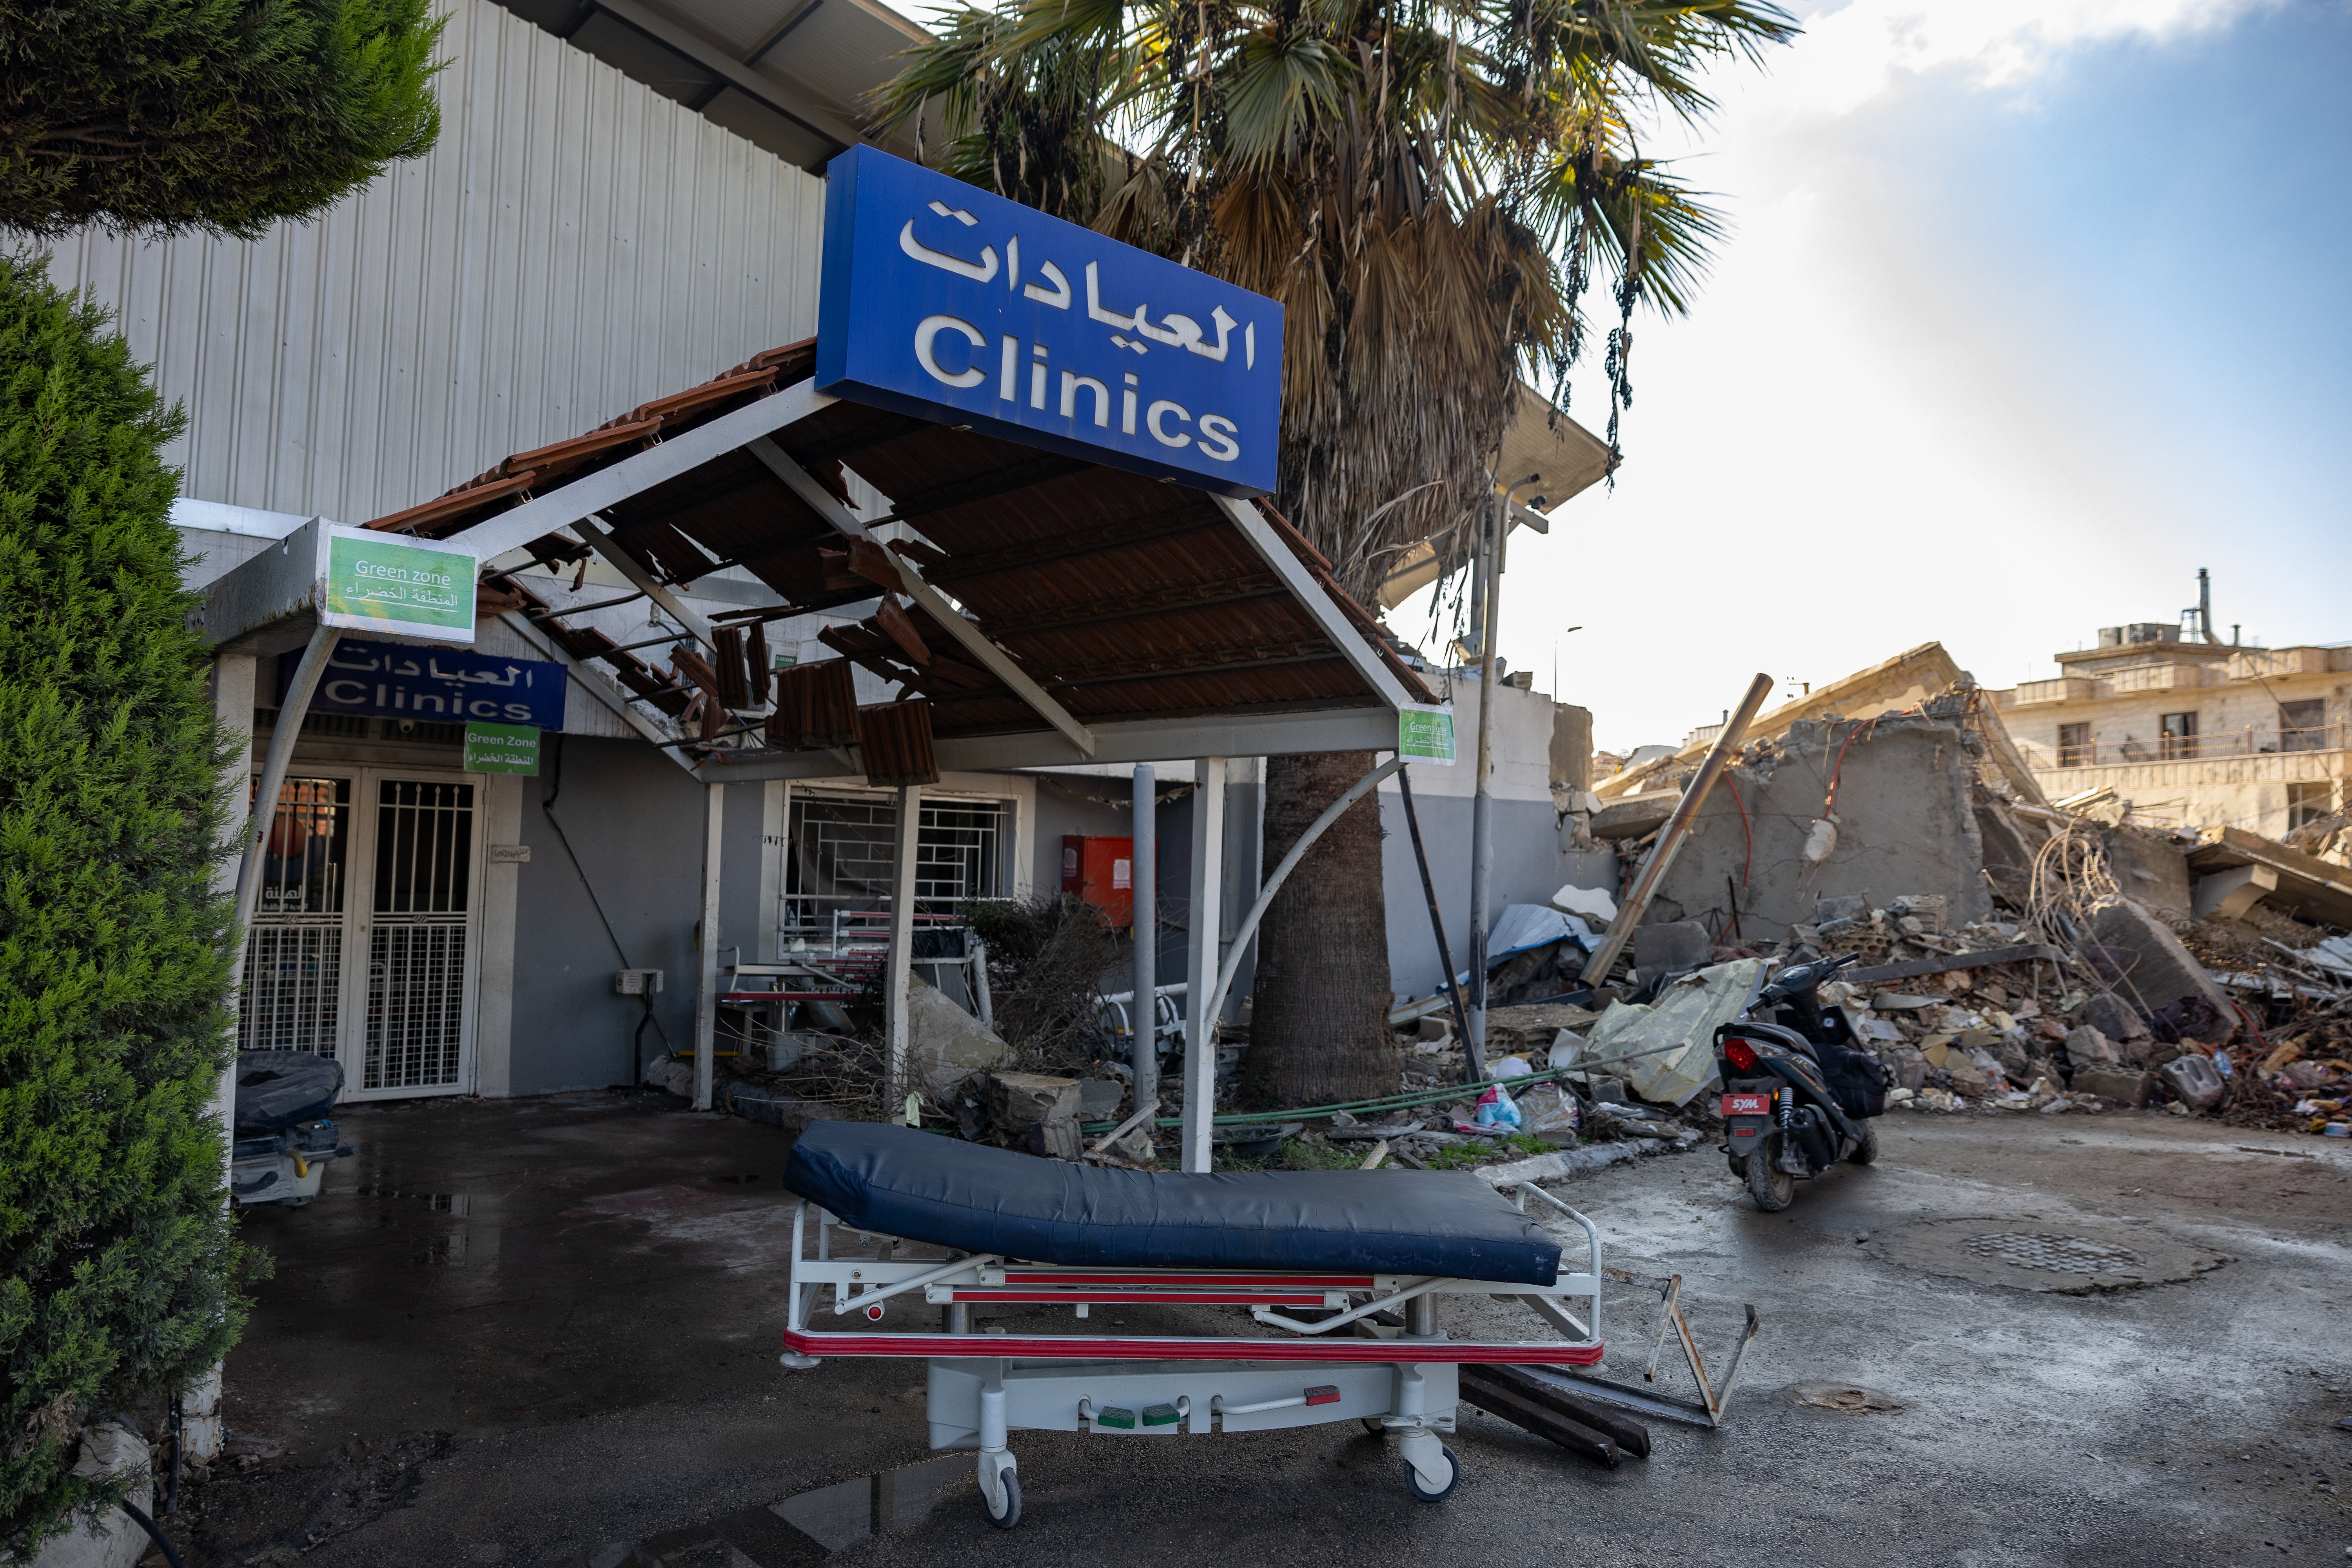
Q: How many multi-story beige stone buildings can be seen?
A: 1